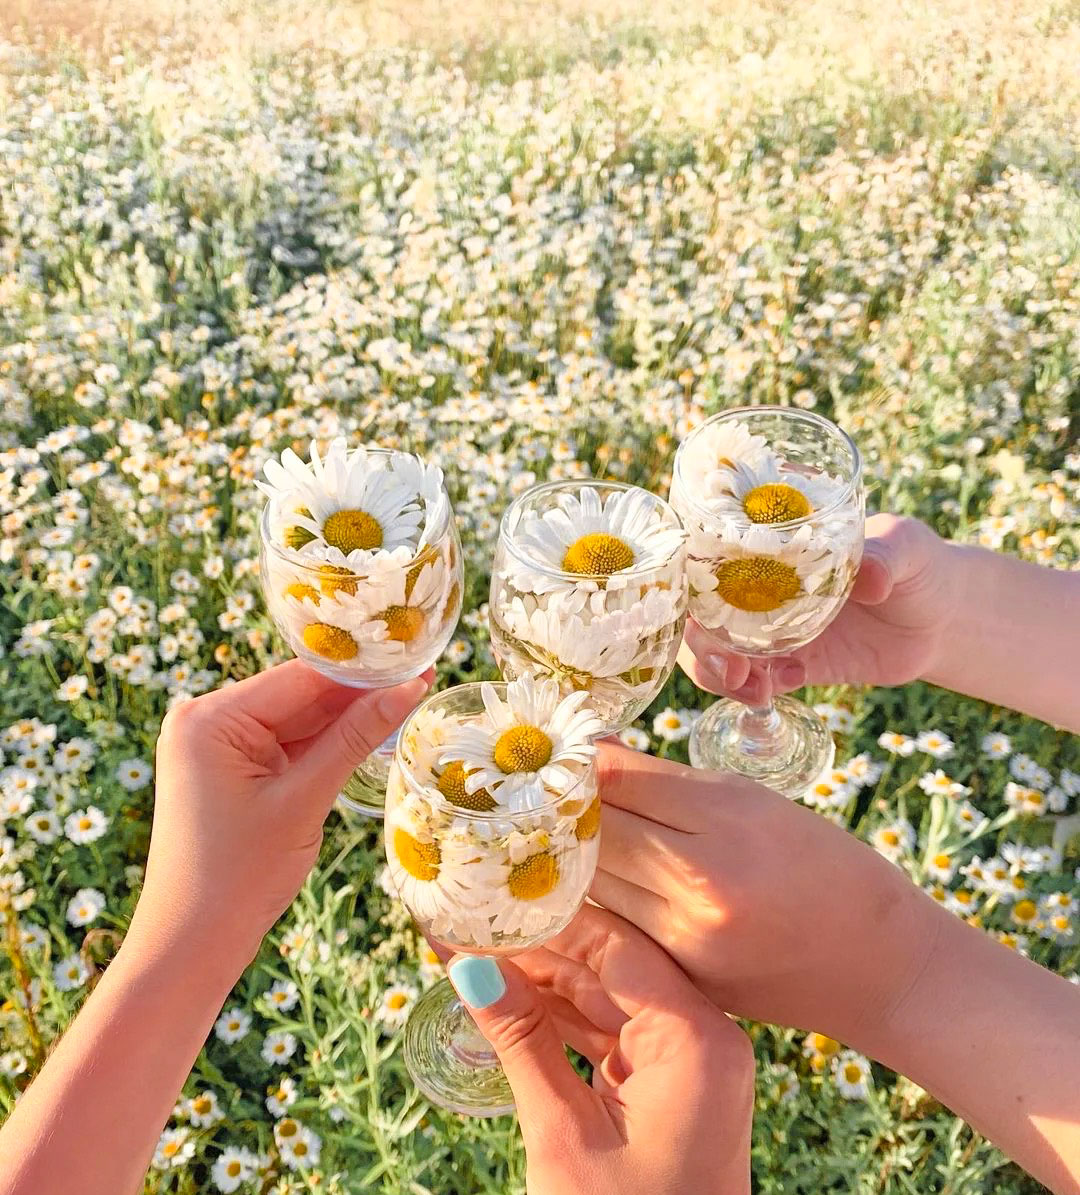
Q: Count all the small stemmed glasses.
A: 4